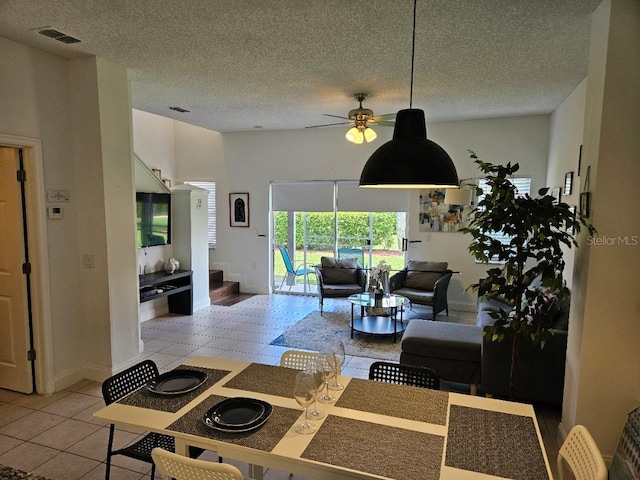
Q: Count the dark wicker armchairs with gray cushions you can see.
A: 2